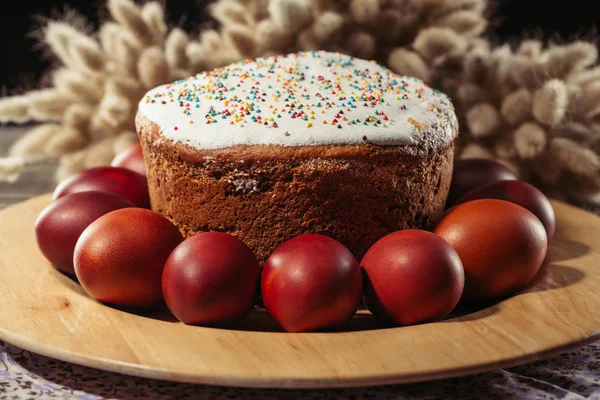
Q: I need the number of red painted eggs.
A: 10